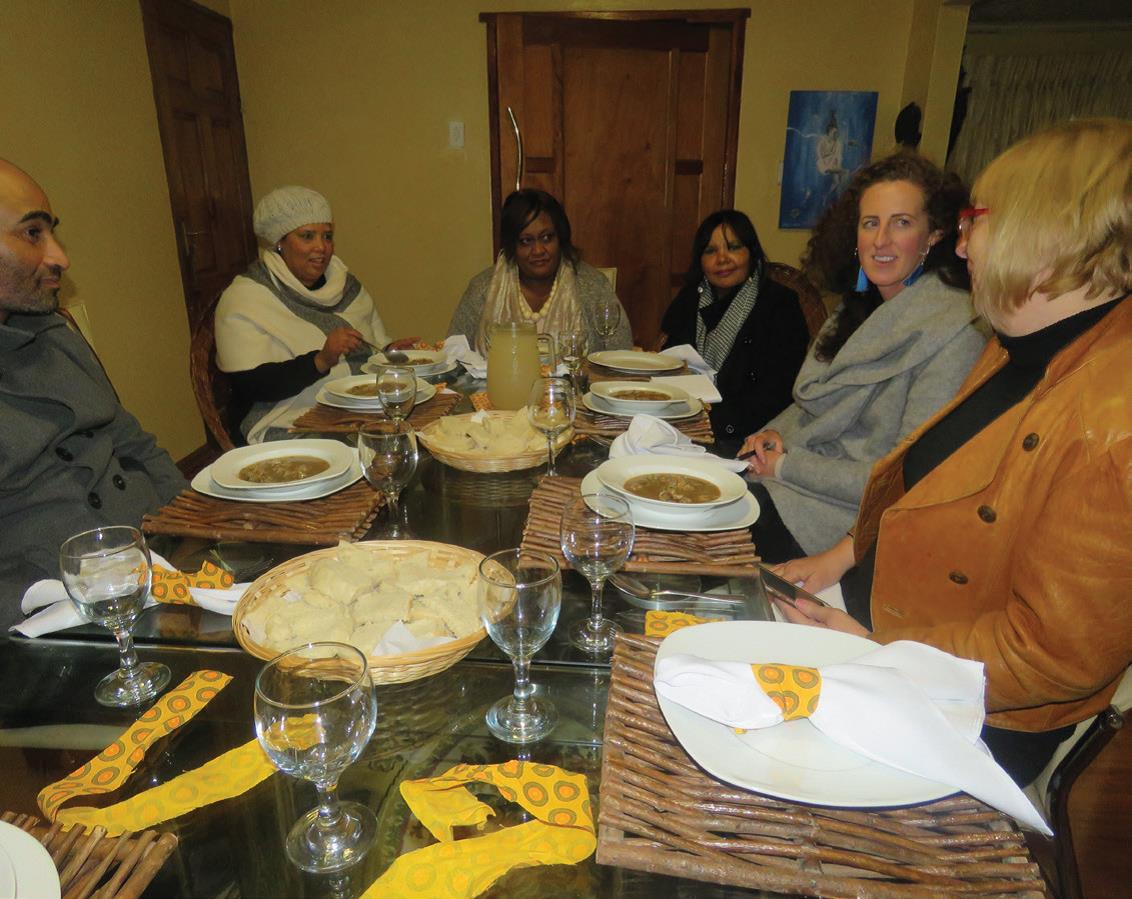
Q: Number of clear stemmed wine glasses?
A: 9